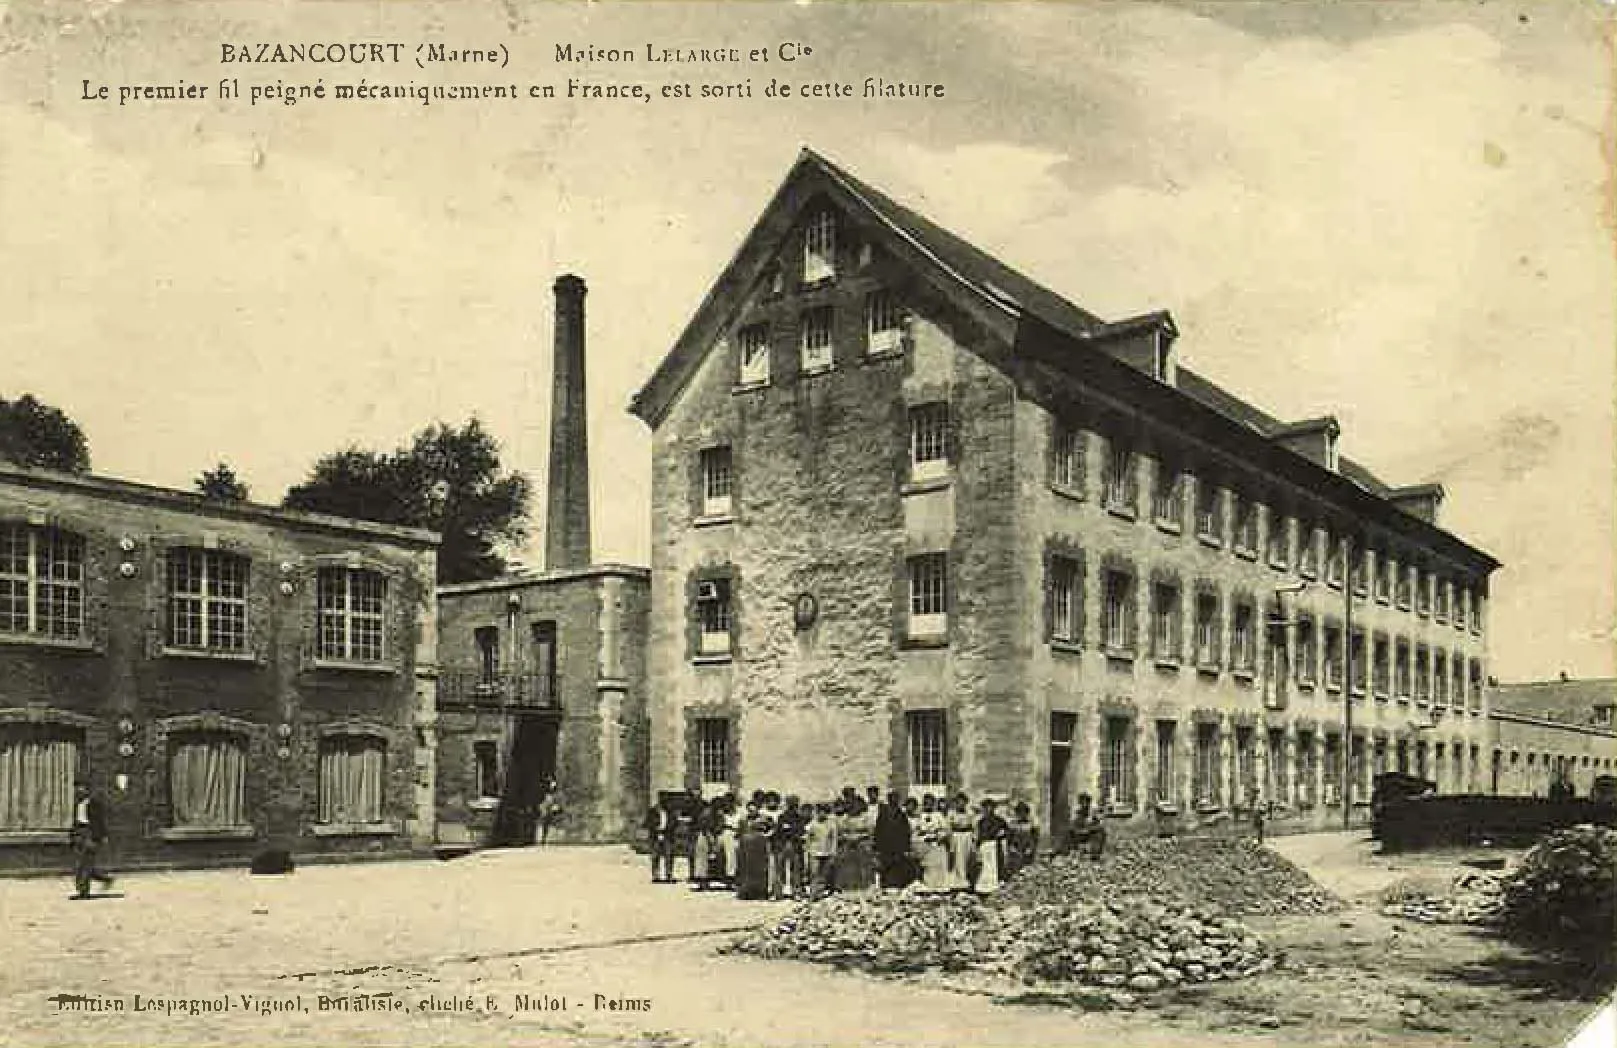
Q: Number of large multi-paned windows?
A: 3